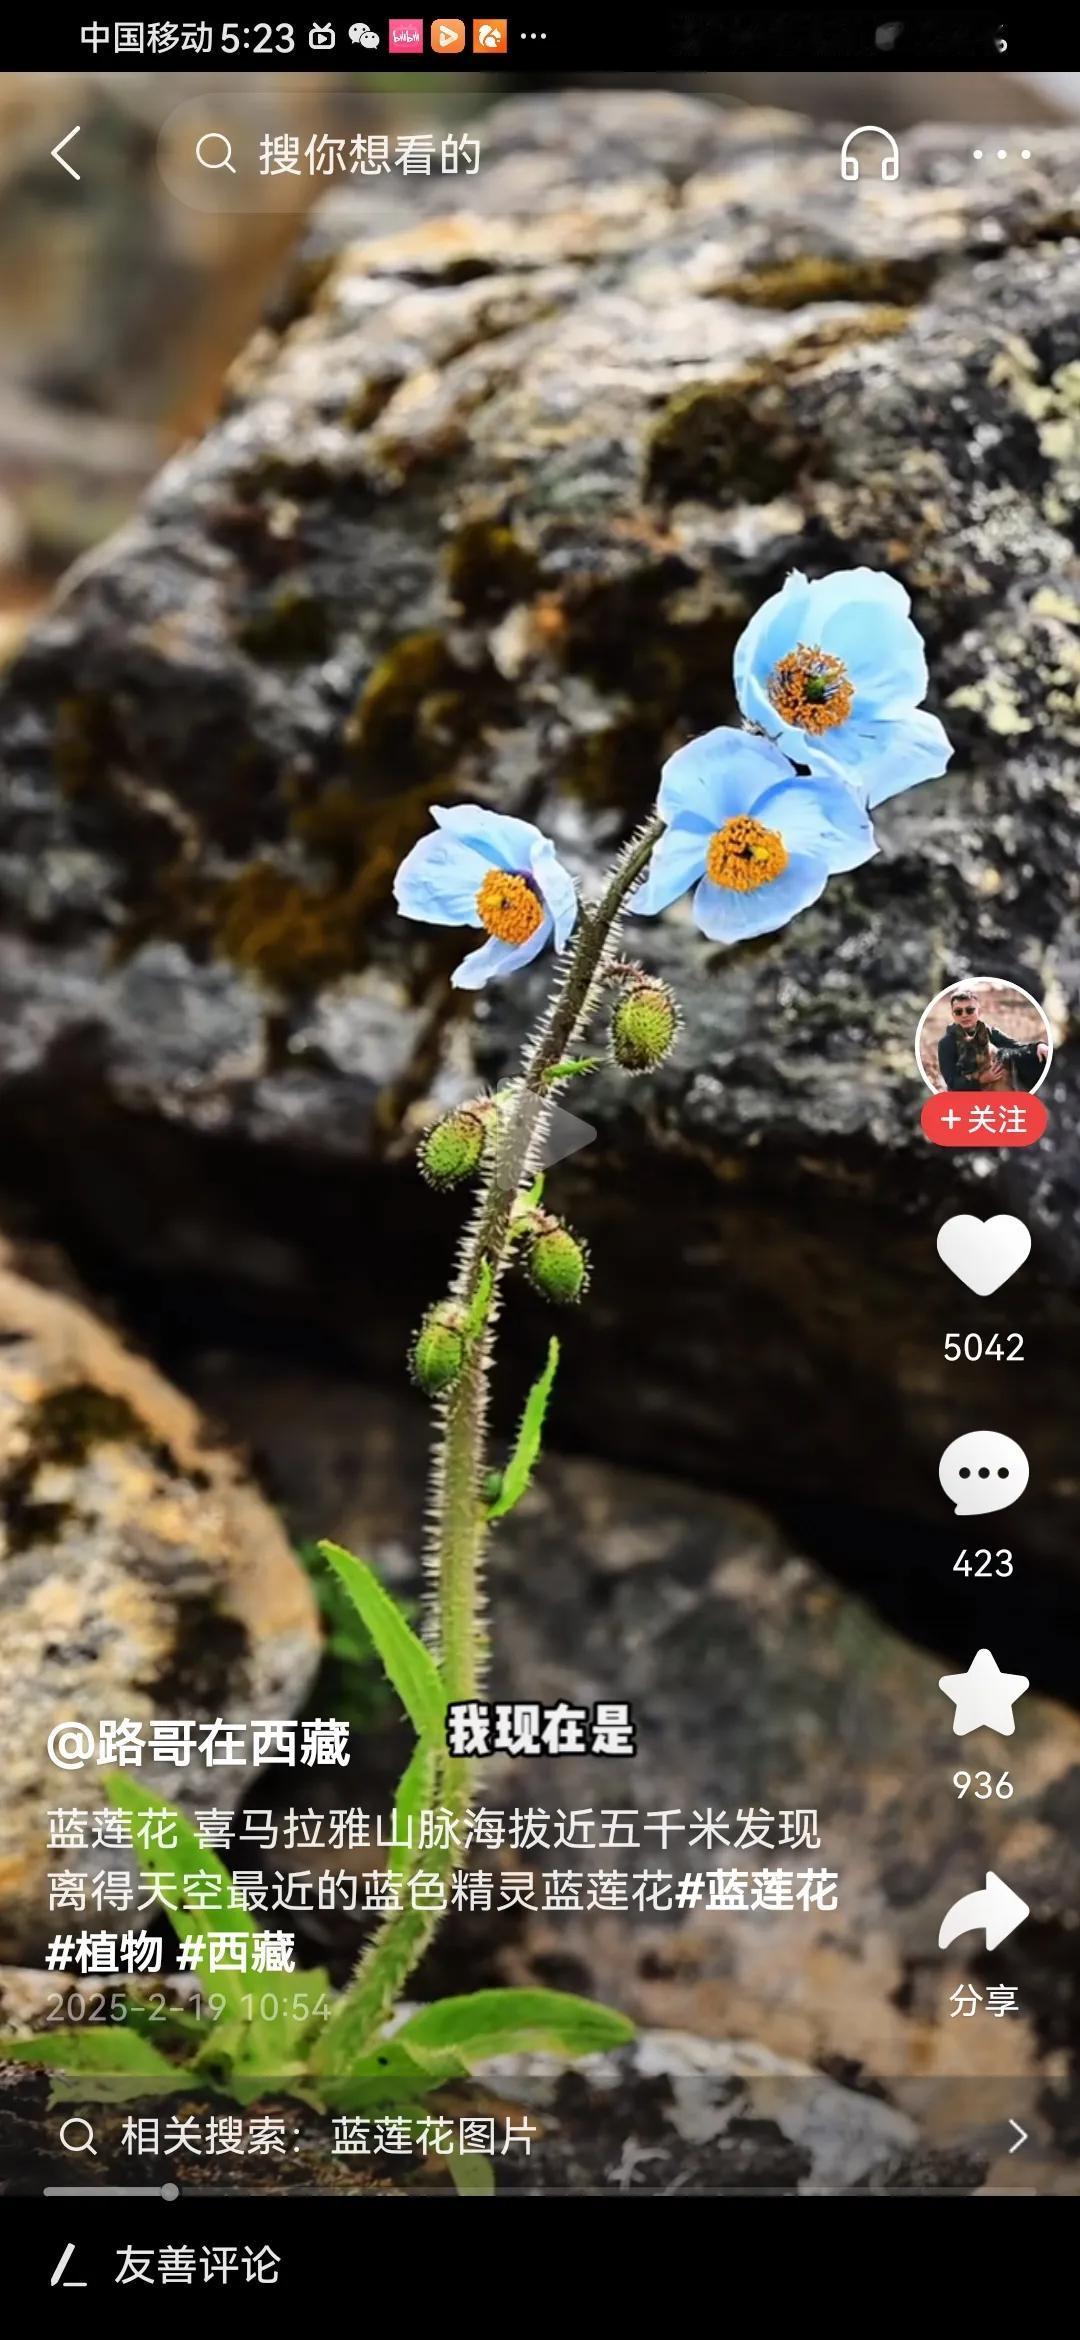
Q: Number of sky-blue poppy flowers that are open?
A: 3